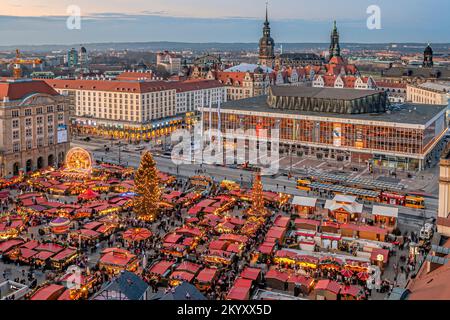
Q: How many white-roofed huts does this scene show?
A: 3